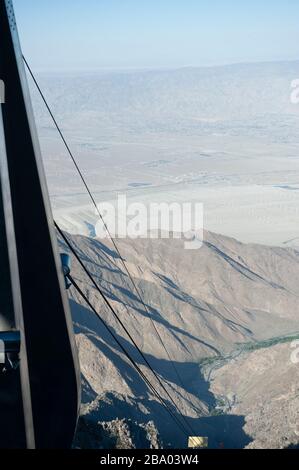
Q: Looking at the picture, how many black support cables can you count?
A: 3